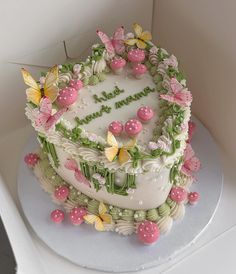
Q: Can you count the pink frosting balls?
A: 15